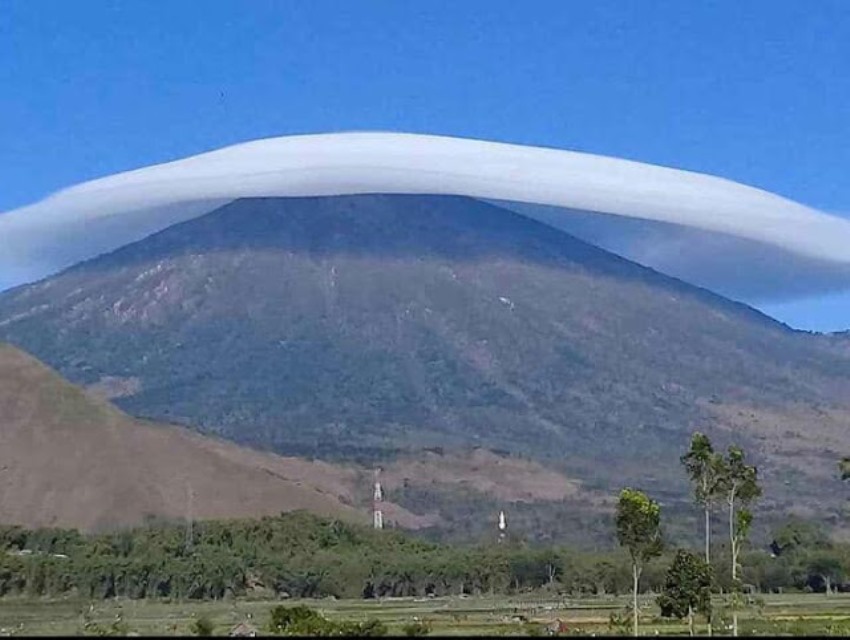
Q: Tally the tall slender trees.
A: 3